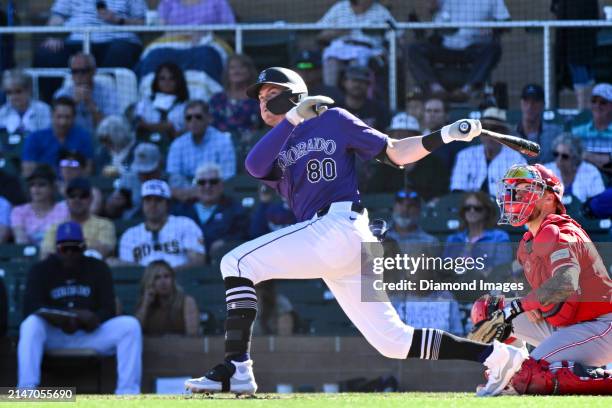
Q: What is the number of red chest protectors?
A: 1